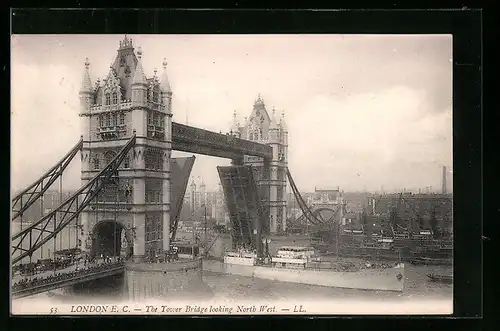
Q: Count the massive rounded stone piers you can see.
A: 2